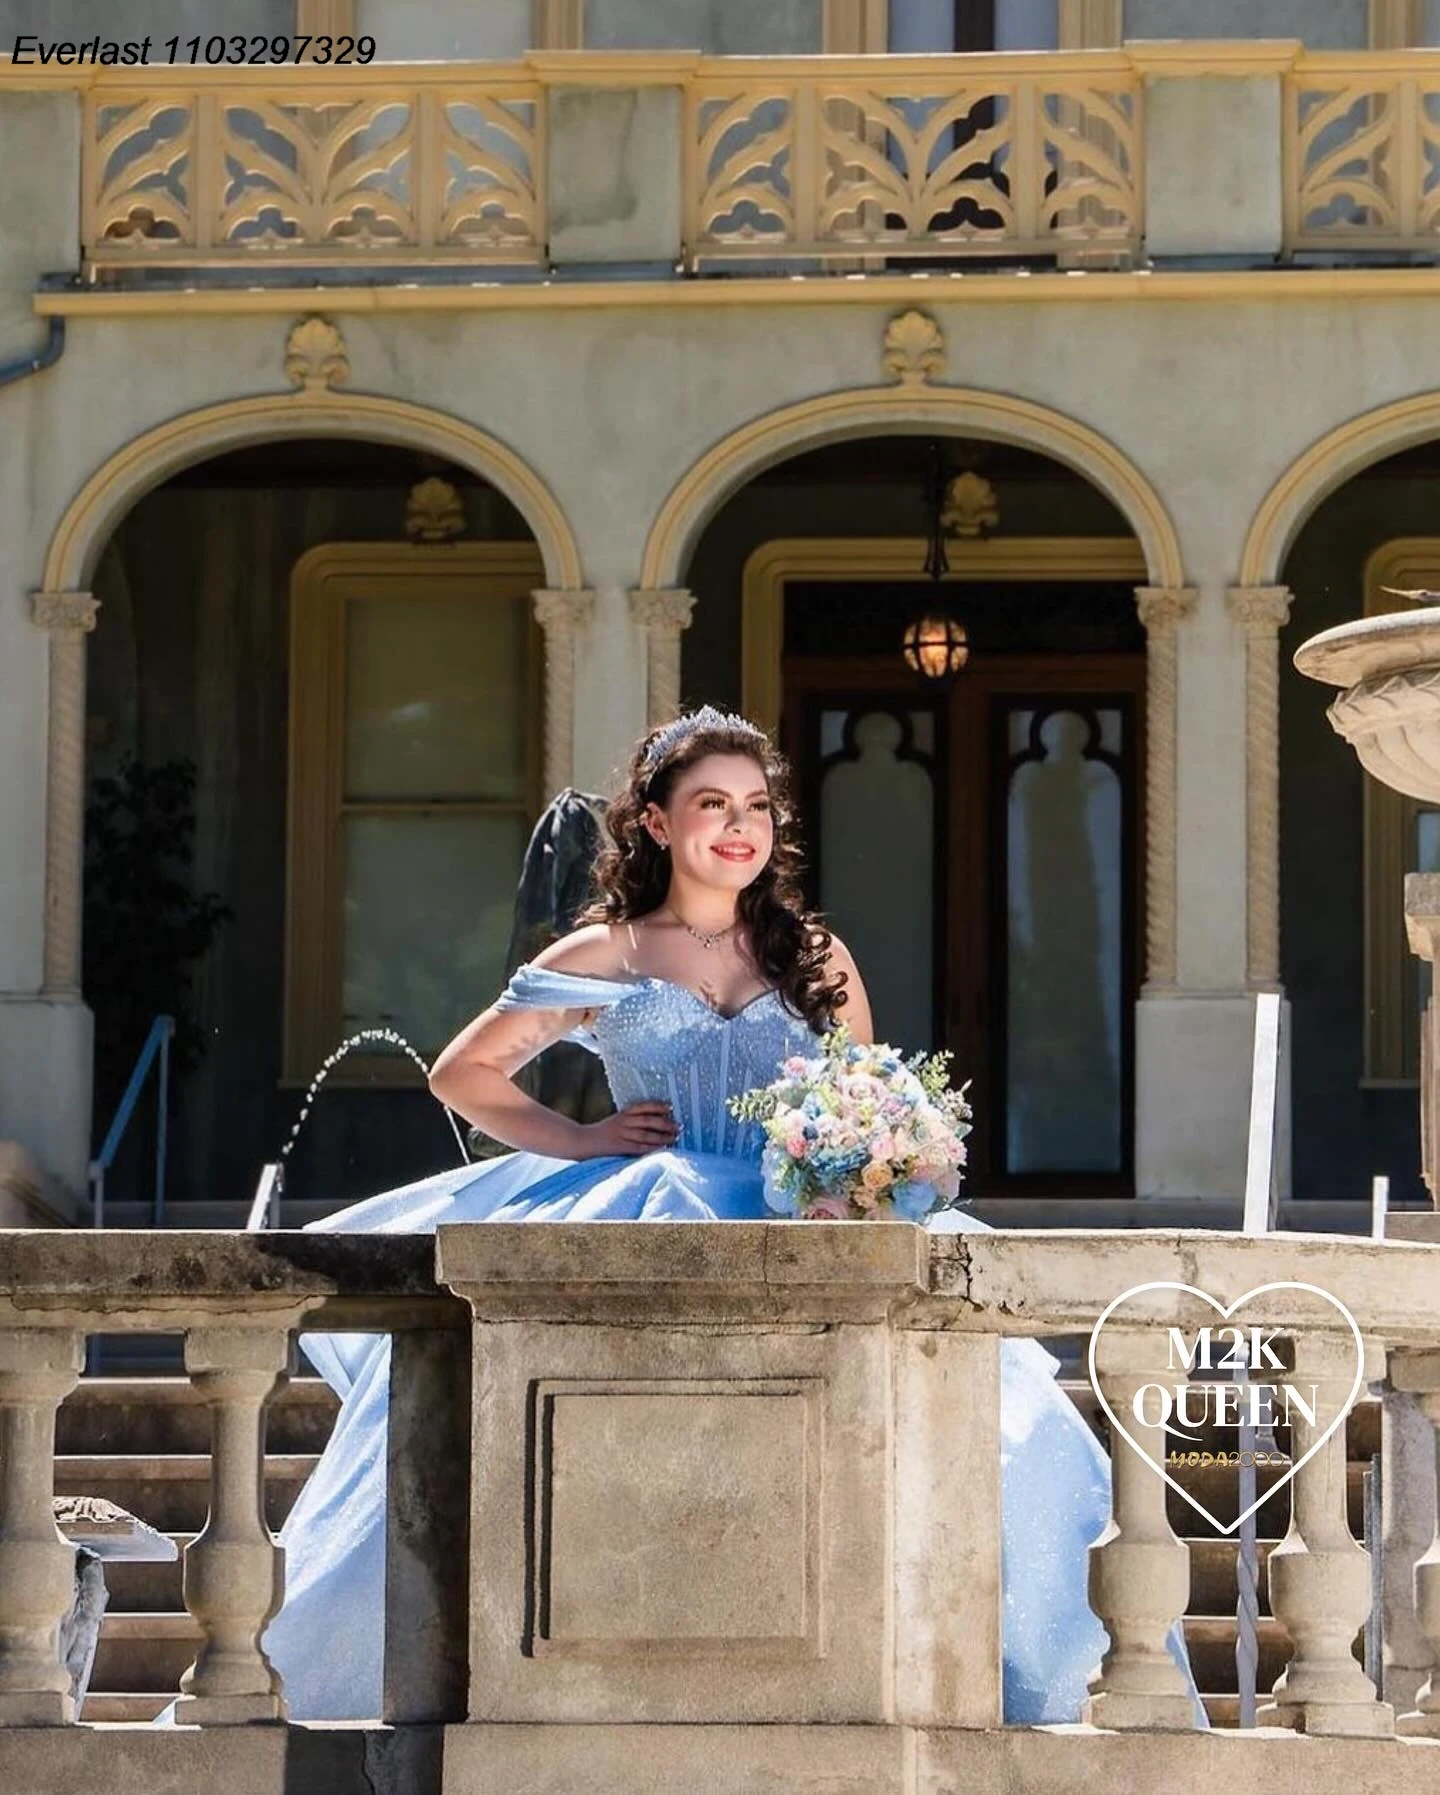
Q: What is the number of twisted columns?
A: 5